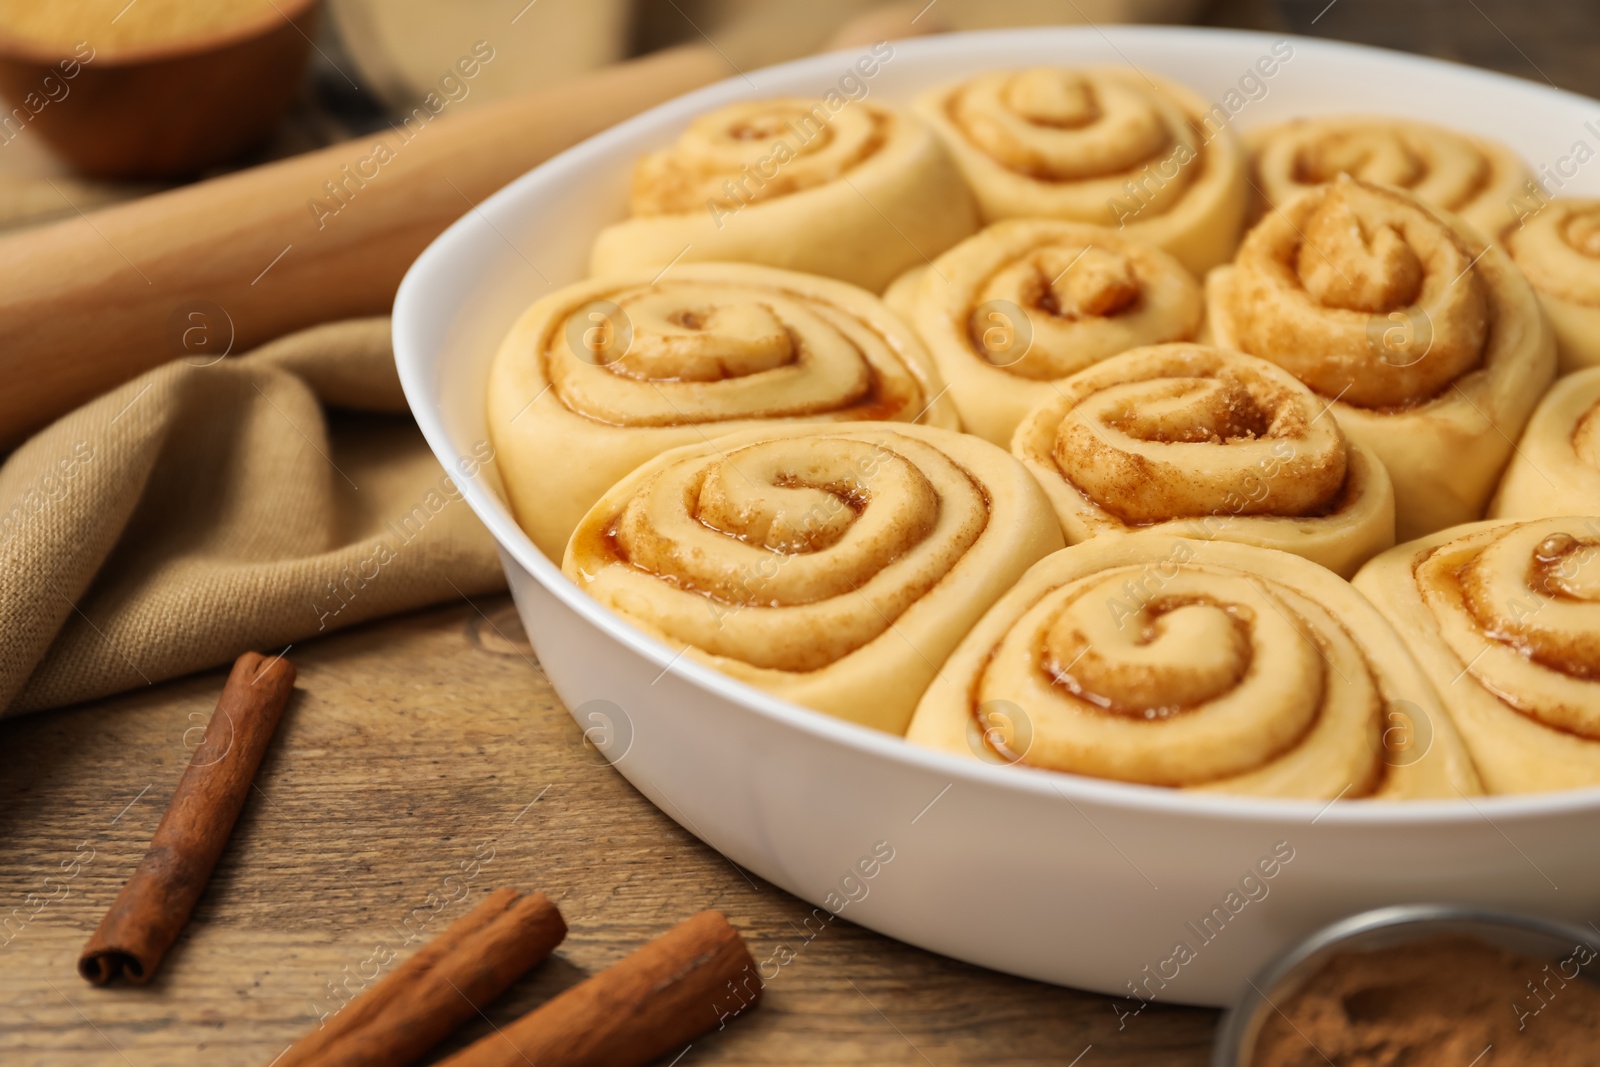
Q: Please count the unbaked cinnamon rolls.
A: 12